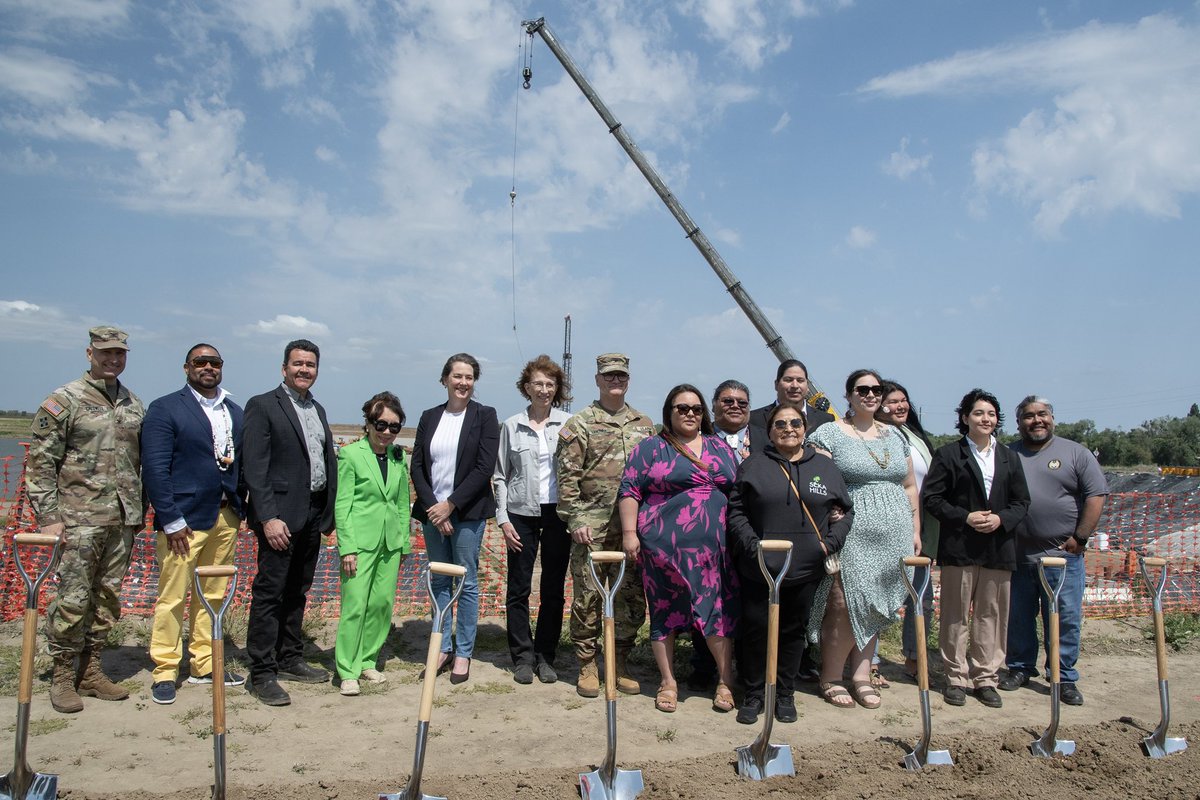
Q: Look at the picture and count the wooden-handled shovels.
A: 8